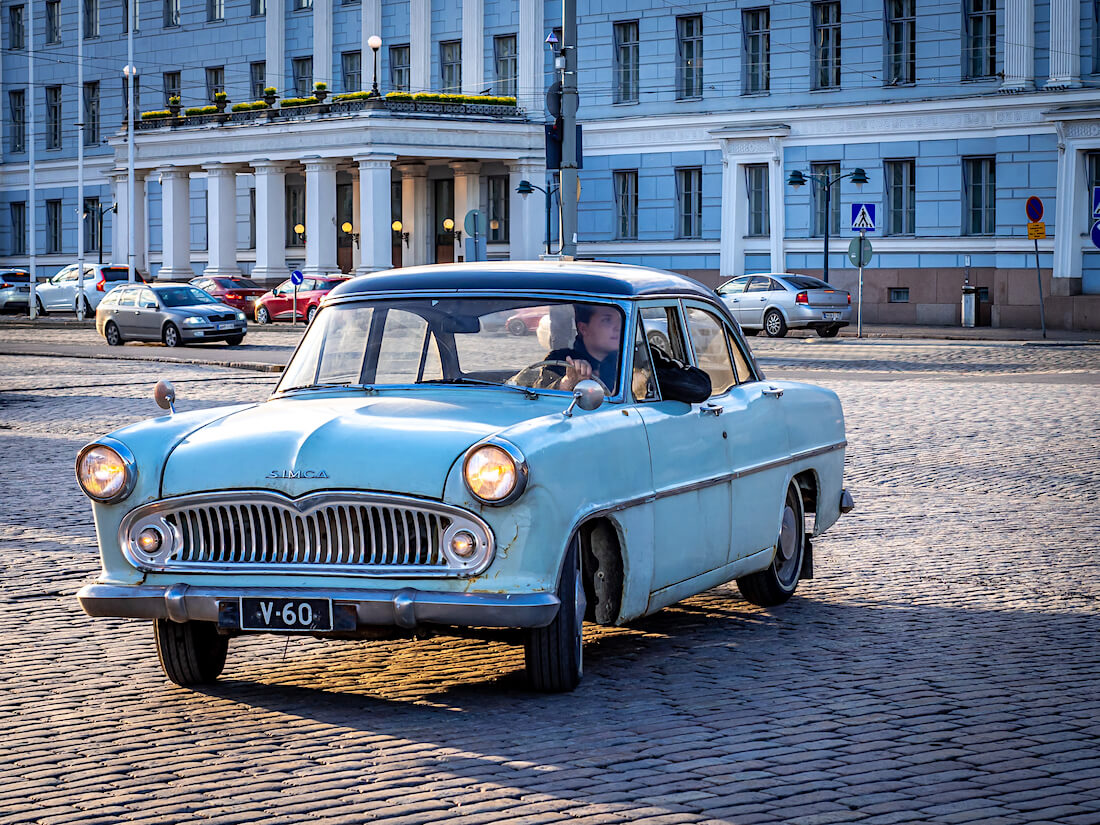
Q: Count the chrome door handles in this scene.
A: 2